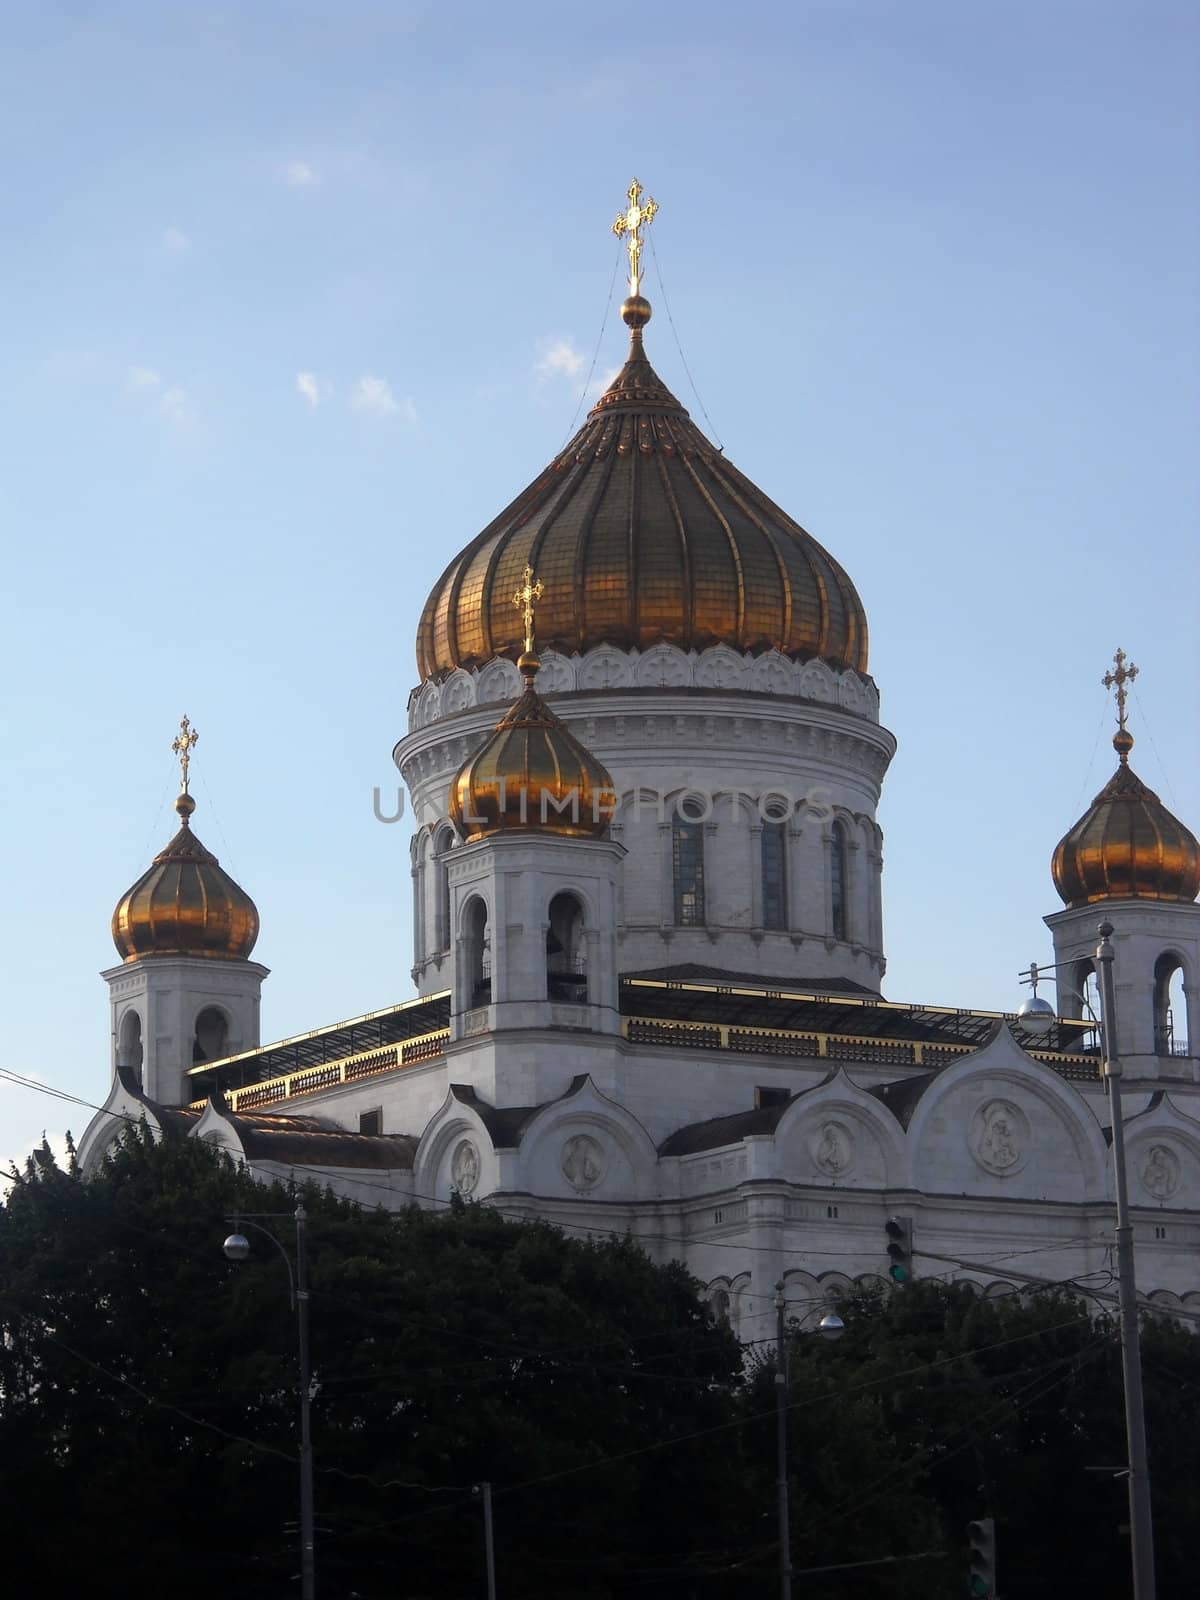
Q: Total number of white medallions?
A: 5